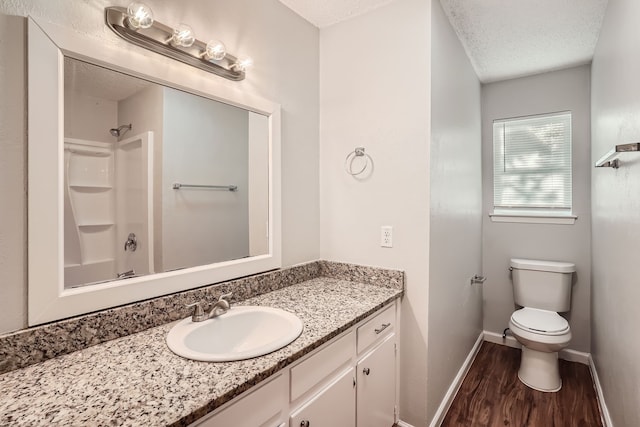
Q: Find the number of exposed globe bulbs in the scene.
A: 4